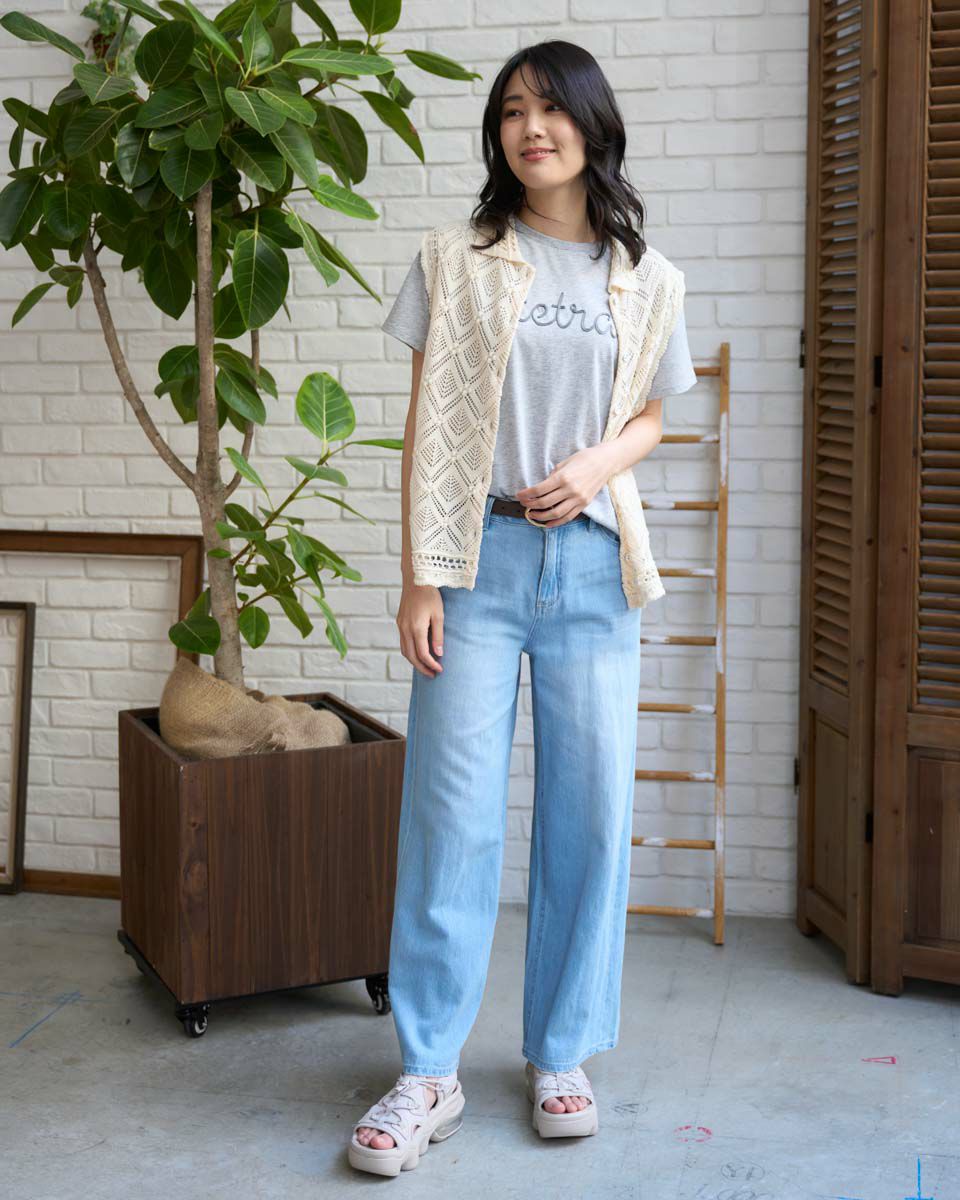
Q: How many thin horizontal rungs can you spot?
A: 9